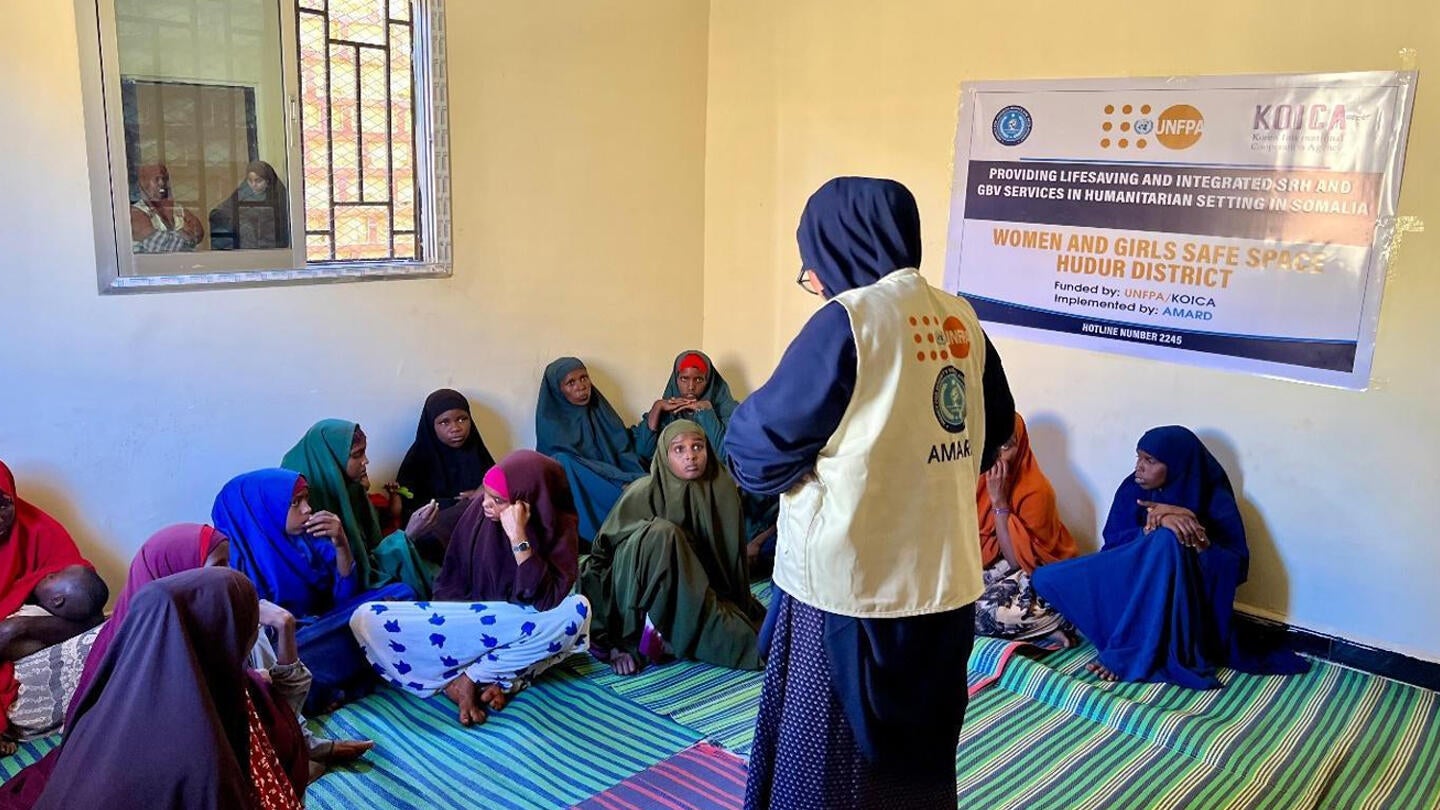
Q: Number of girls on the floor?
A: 12